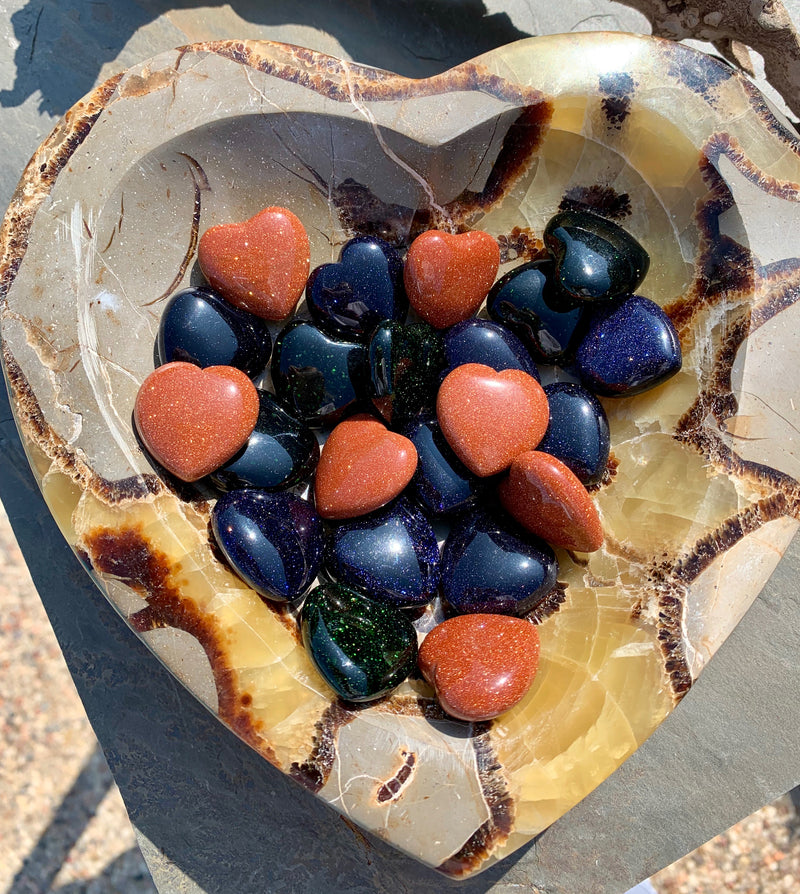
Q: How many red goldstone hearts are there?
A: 7